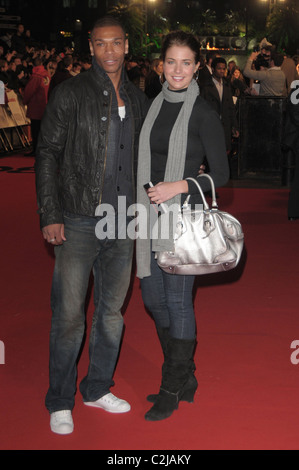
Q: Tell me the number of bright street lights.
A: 3